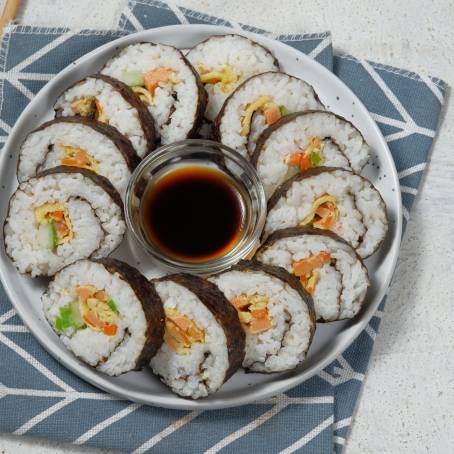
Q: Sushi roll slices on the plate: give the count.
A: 12